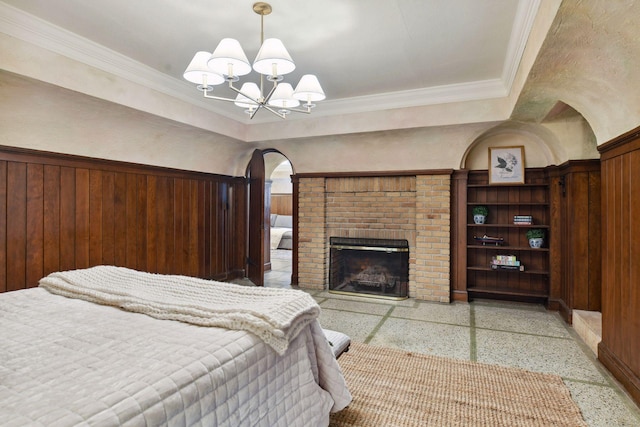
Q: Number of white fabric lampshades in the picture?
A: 6